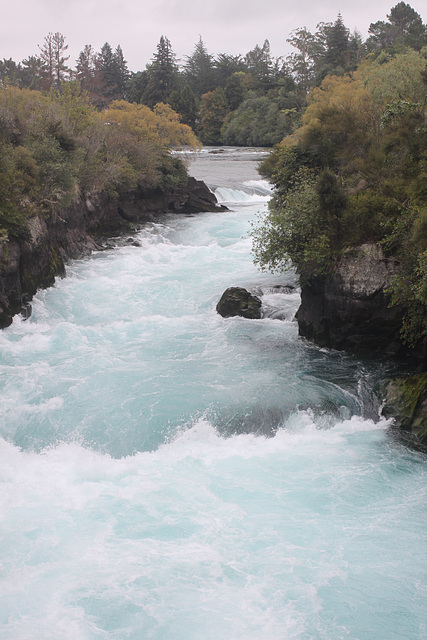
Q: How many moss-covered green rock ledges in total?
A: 1